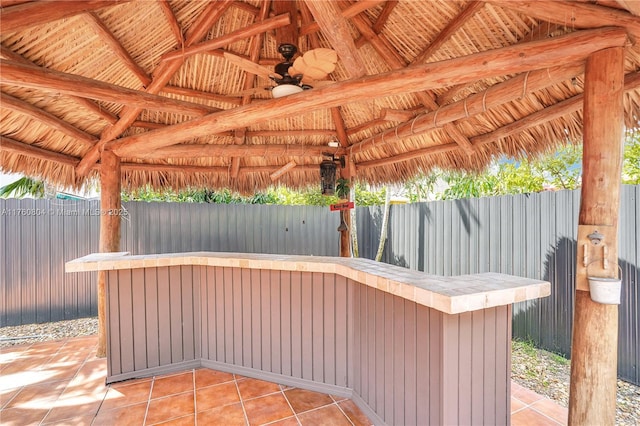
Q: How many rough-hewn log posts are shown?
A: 3